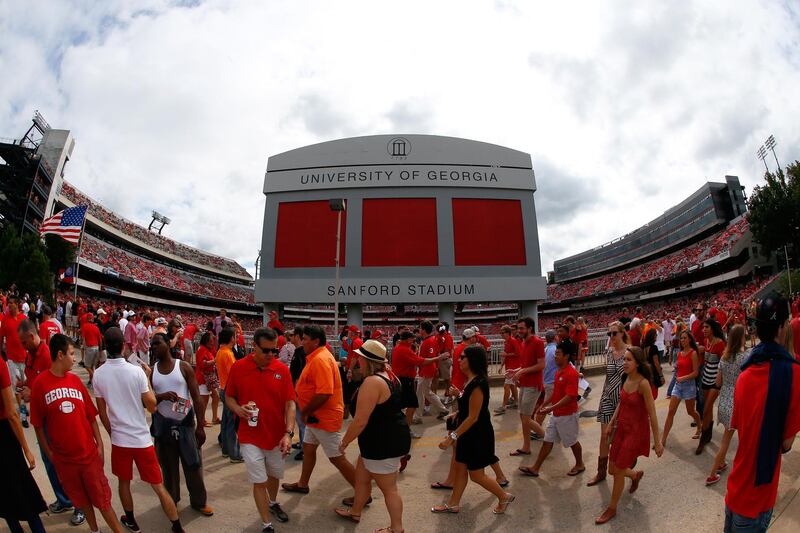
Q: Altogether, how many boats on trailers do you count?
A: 0